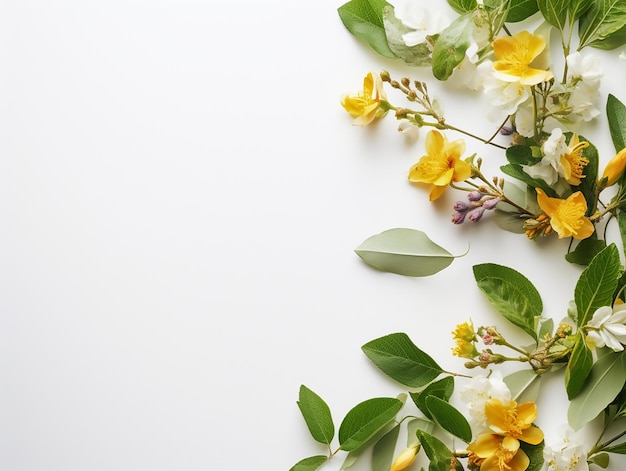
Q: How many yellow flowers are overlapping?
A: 2